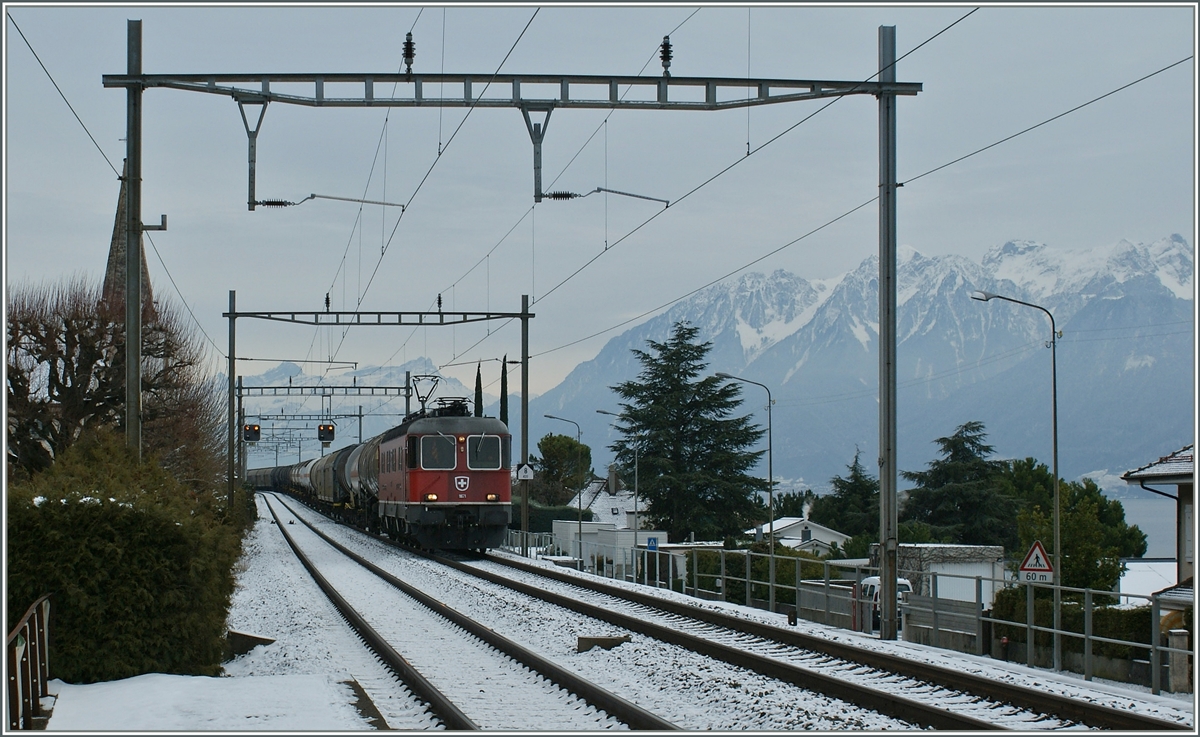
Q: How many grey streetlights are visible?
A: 4